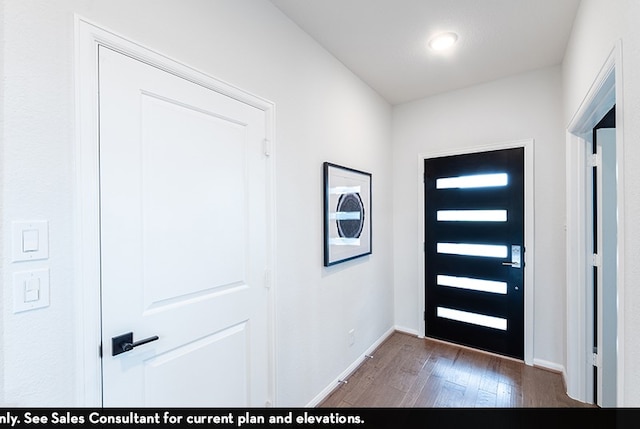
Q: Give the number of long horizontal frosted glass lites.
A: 5